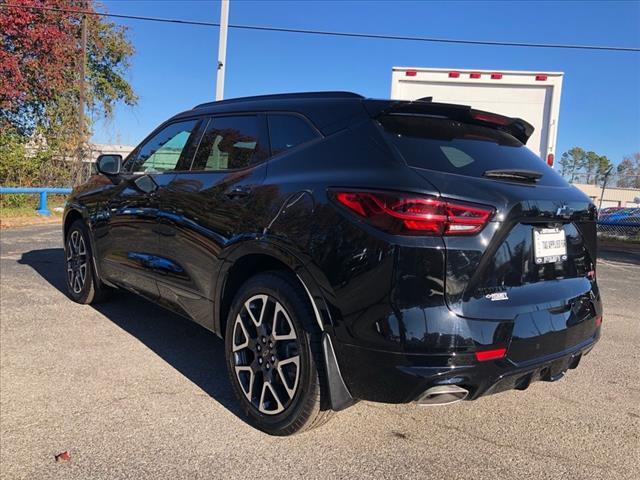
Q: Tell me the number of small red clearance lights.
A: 5